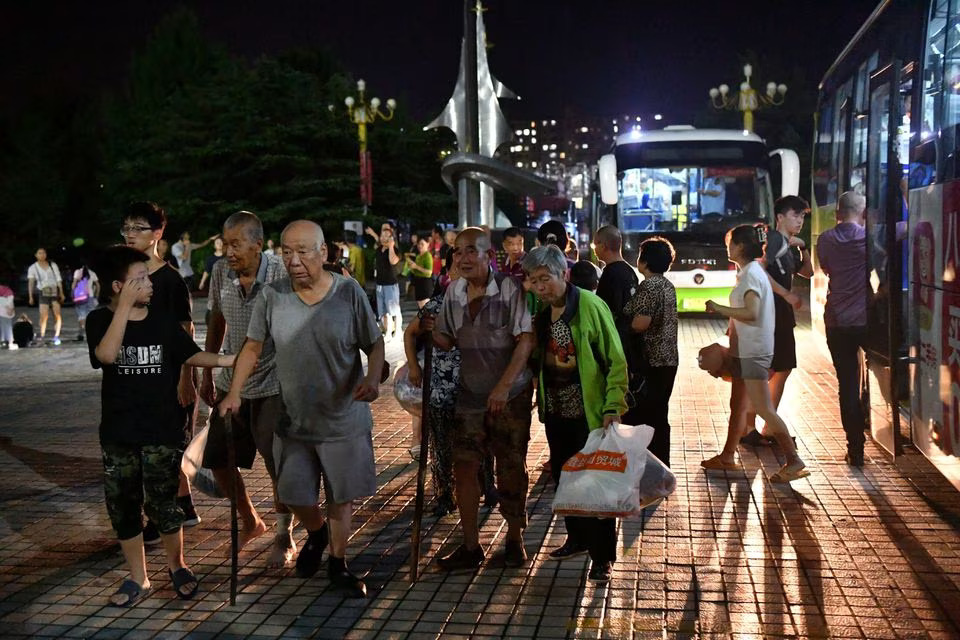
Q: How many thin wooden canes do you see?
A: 2